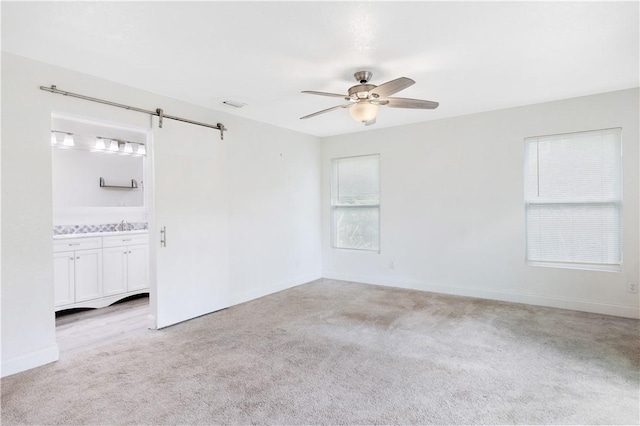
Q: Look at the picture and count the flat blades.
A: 5